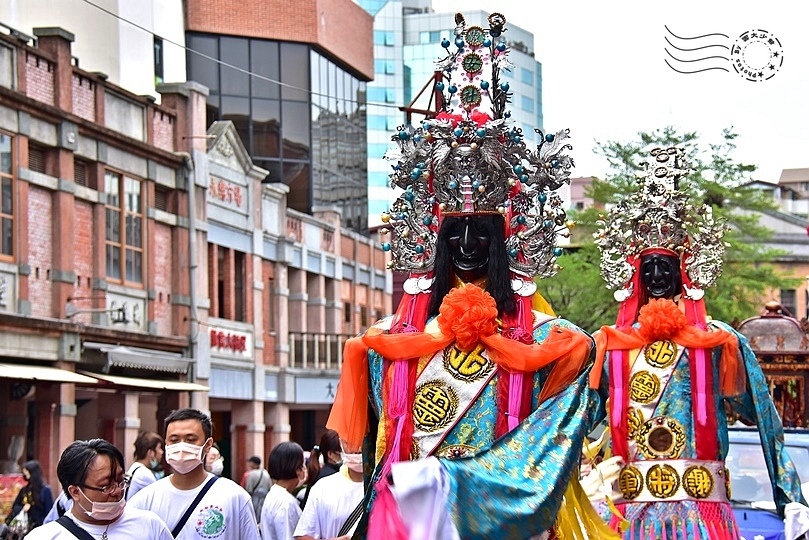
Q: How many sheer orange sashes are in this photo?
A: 2